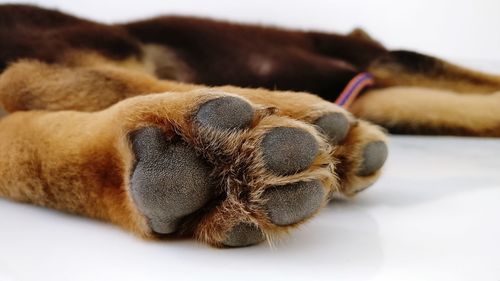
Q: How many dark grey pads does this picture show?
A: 7